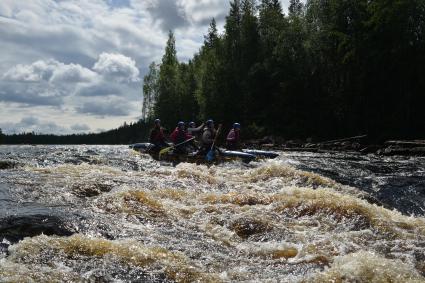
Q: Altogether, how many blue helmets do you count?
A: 5